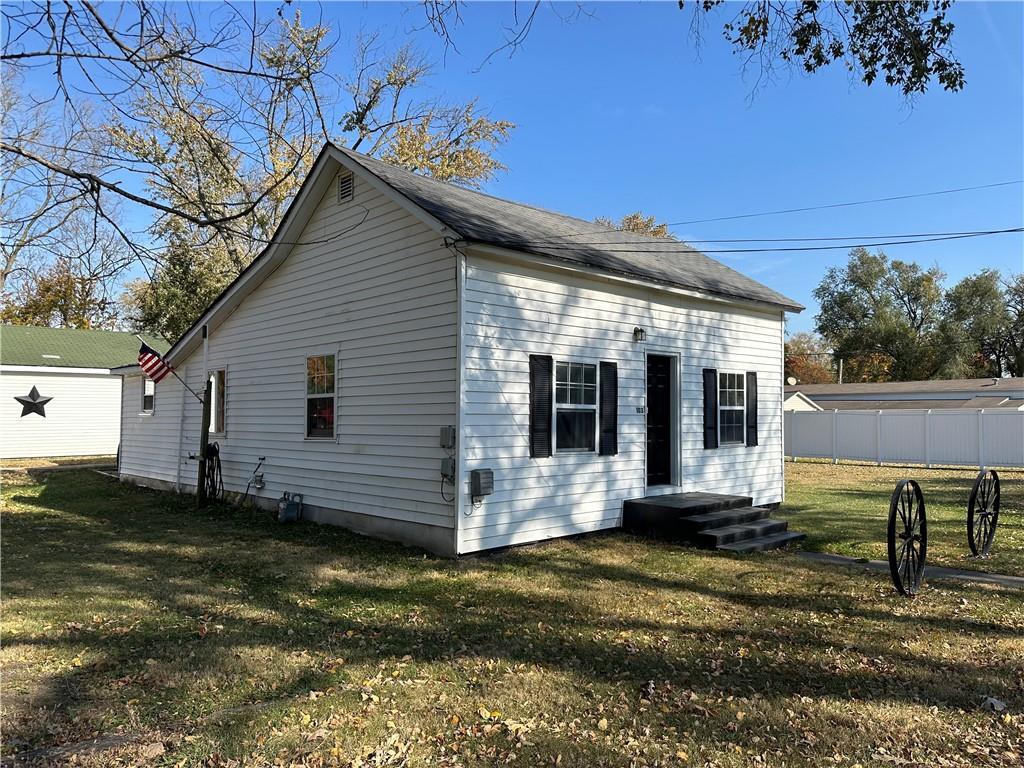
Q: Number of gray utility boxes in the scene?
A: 3